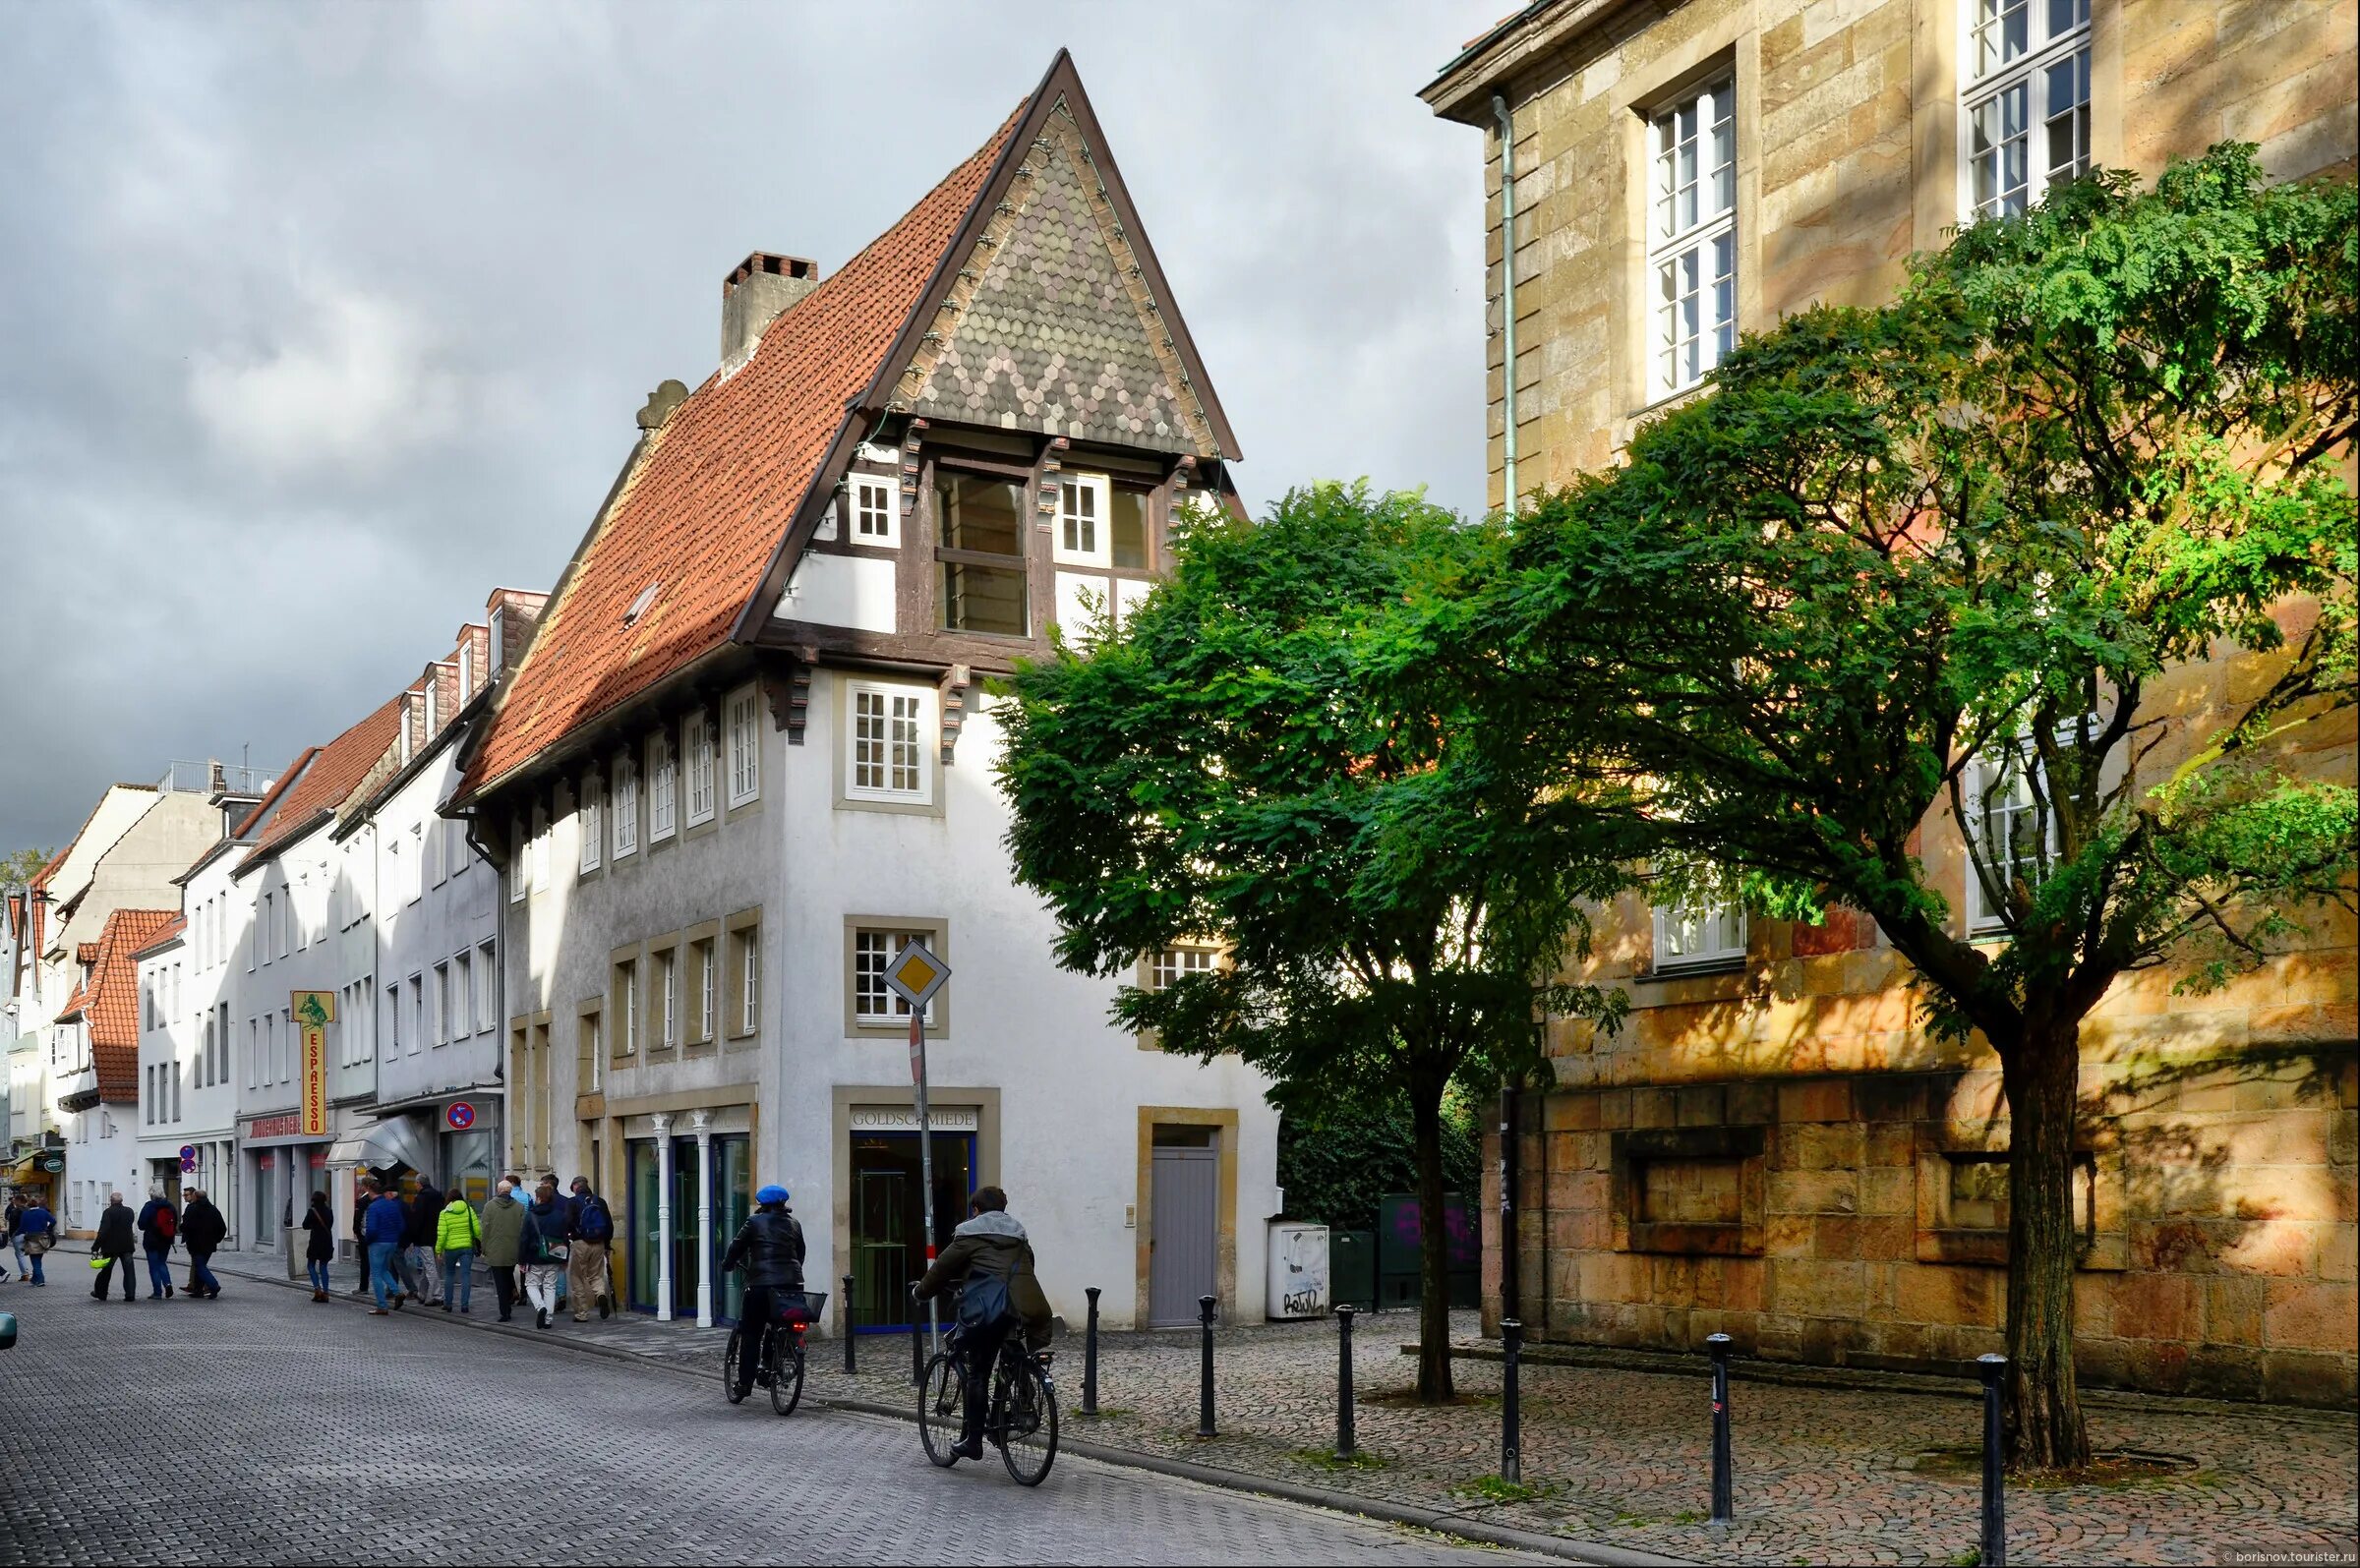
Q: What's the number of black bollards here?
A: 8